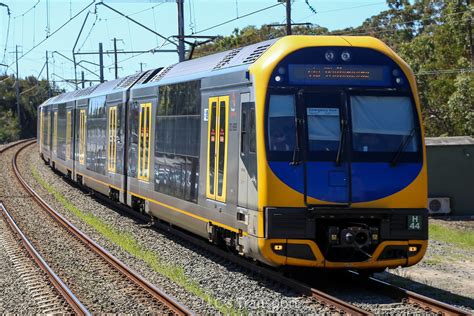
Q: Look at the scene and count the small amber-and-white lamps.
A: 2